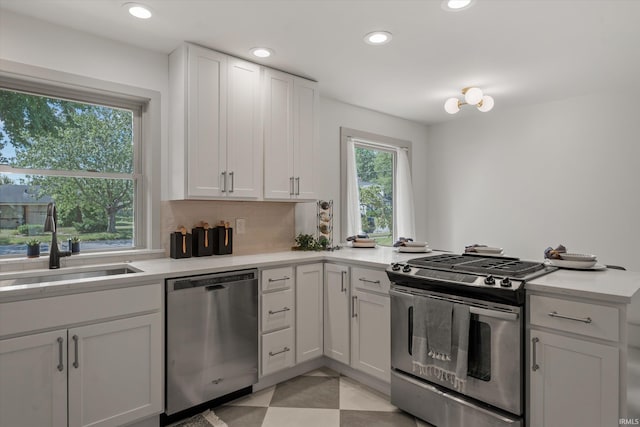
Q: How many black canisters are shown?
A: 3